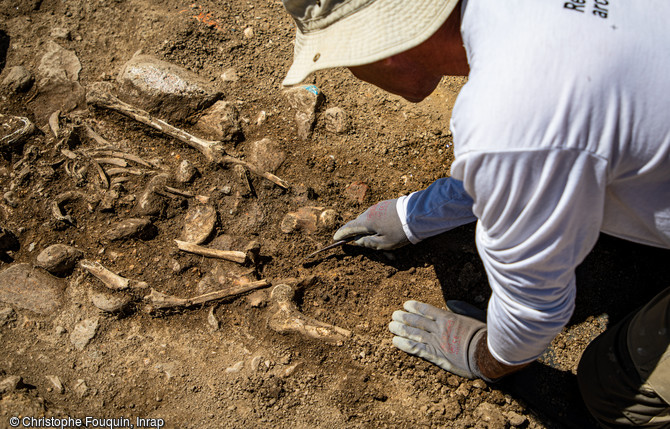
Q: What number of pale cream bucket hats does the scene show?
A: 1